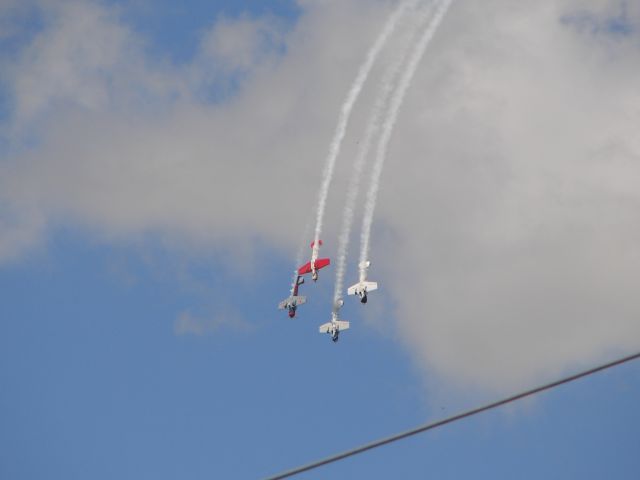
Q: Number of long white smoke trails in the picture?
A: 3